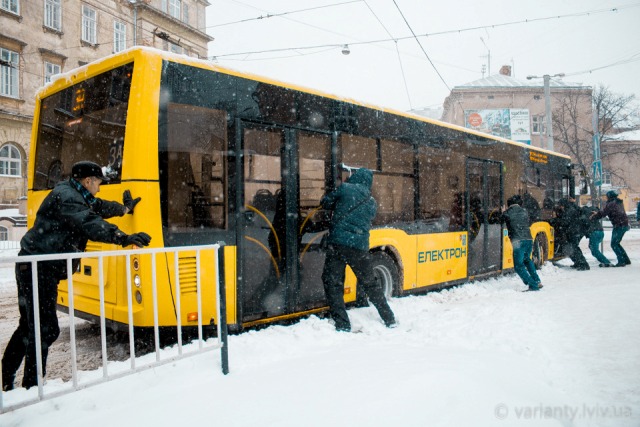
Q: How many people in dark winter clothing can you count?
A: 6